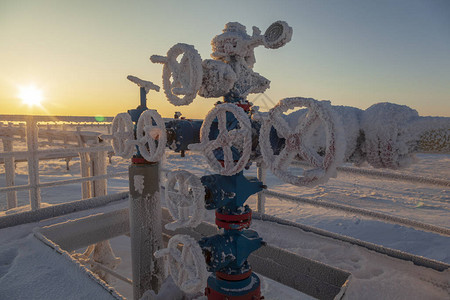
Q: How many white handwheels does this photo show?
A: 7